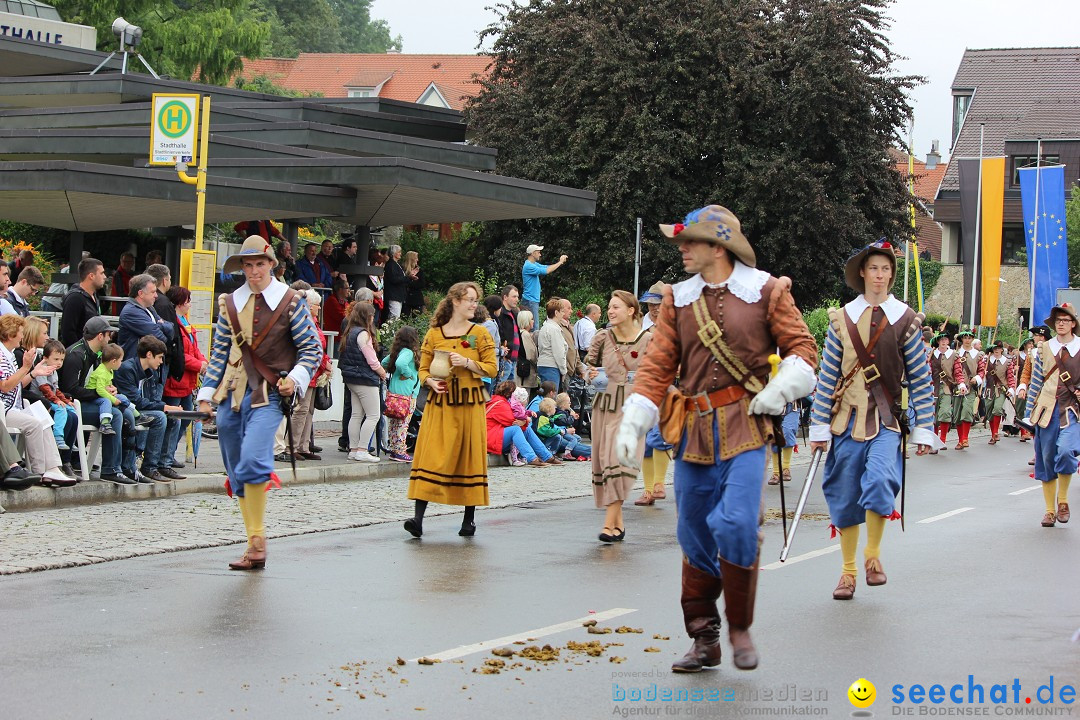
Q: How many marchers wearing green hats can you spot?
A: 4